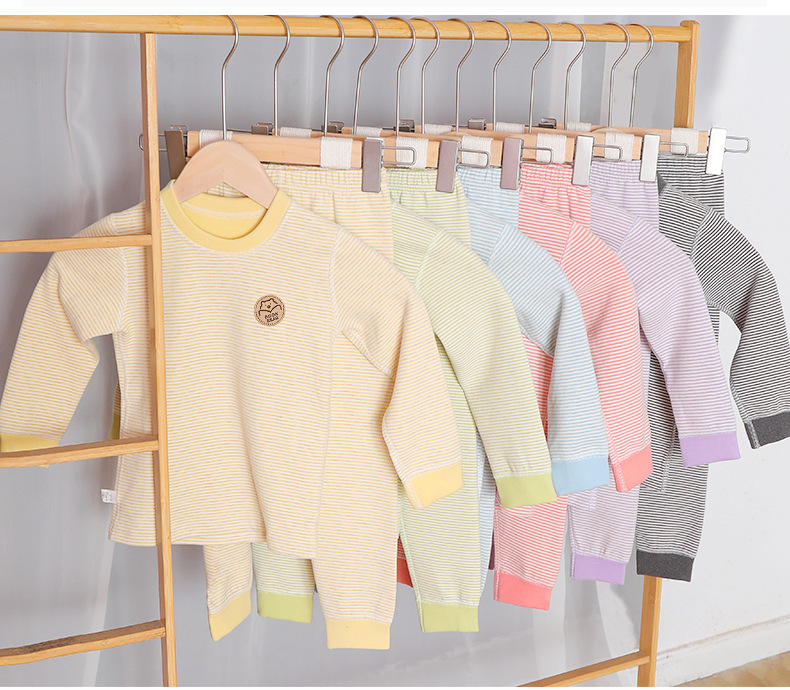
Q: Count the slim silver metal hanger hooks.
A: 12